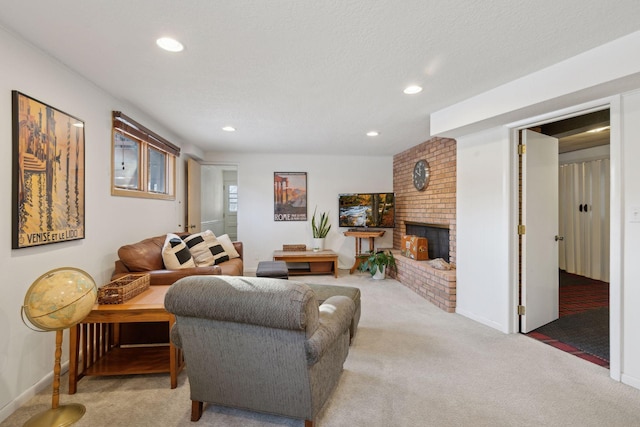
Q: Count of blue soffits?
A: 0